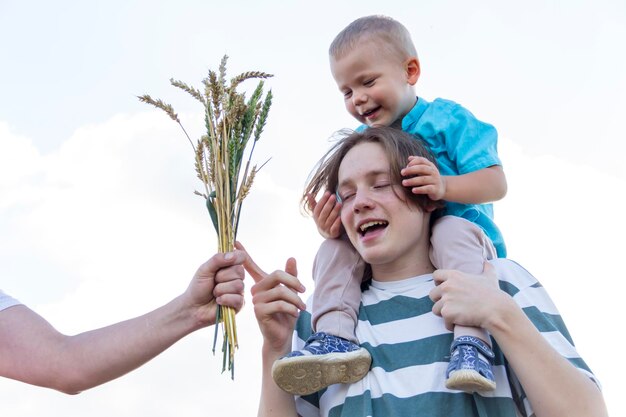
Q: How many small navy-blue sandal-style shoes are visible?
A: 2